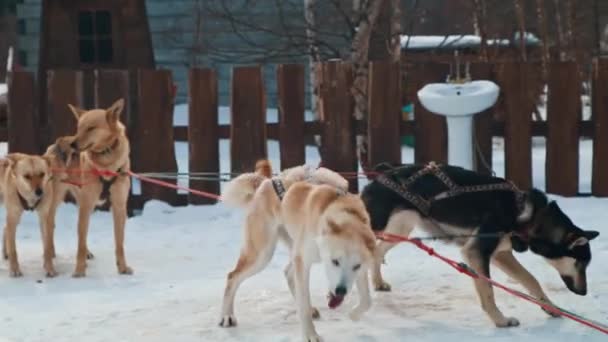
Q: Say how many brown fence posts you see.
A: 14